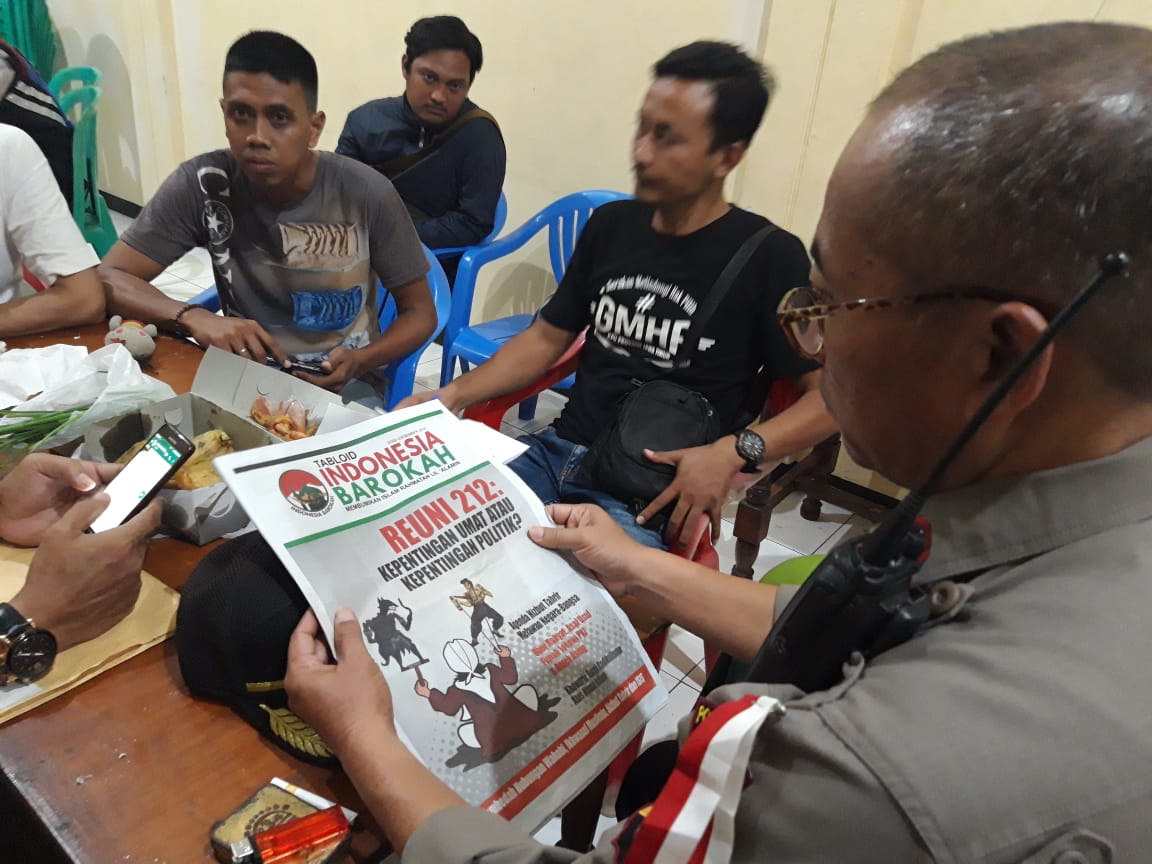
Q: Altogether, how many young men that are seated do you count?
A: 3